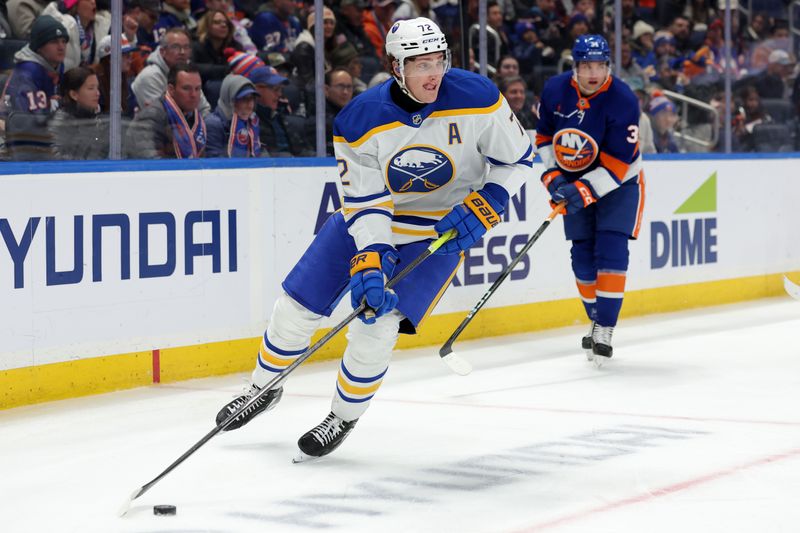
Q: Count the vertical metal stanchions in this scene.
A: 5